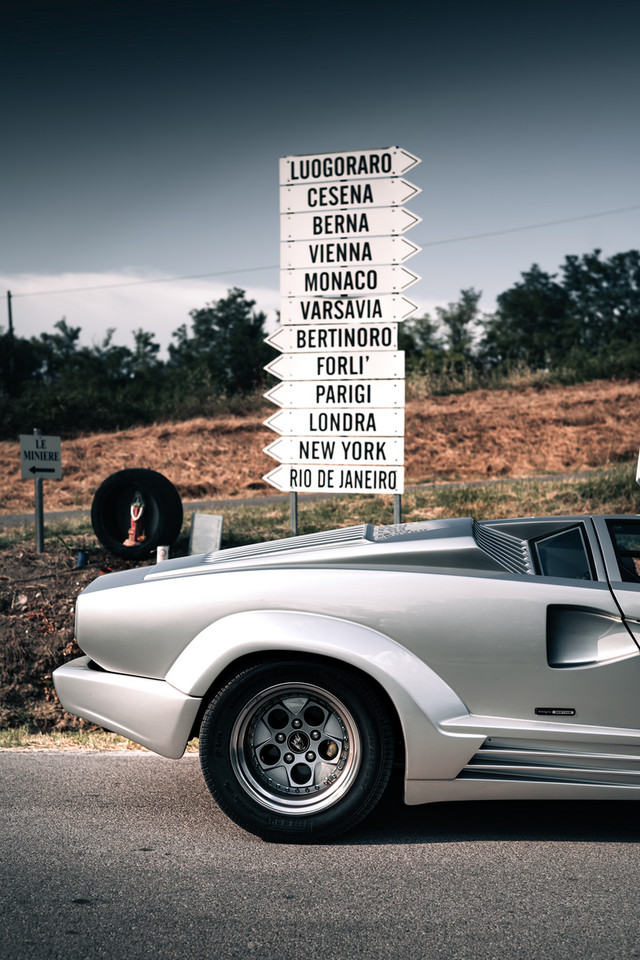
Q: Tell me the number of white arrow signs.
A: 12